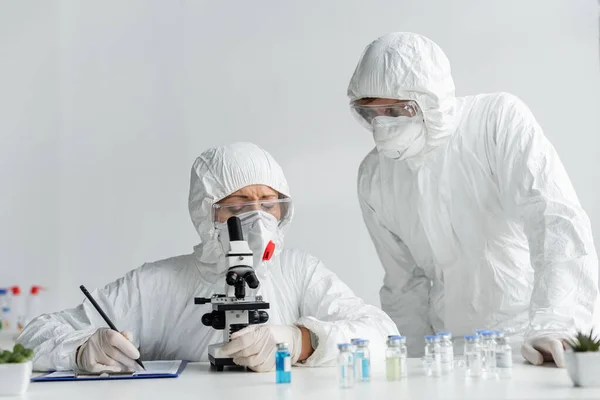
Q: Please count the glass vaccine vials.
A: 13